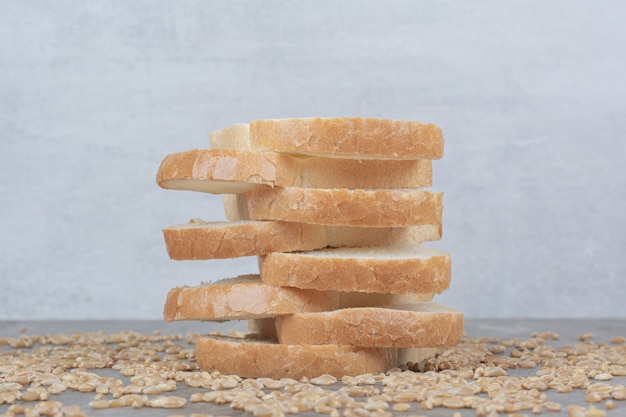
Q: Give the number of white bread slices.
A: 8